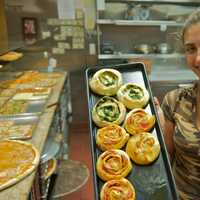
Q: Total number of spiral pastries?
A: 8